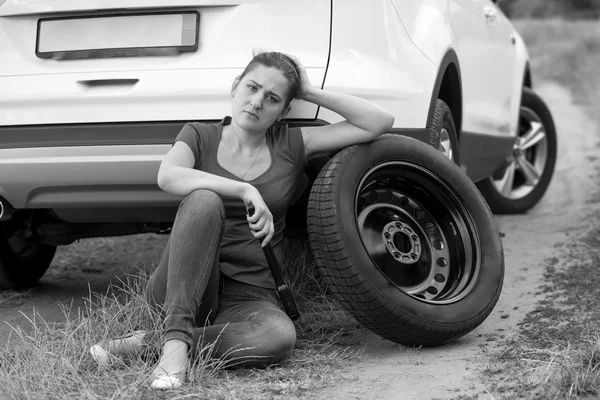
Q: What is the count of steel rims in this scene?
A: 1